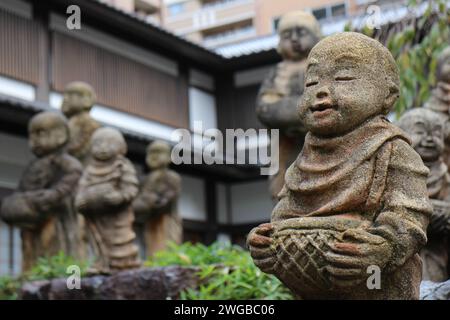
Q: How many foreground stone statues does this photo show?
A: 1